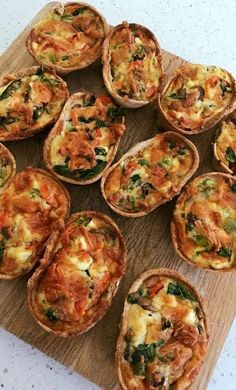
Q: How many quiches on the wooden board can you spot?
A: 12